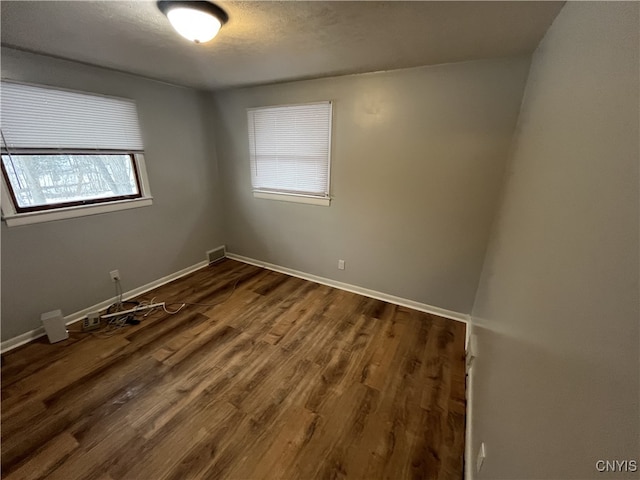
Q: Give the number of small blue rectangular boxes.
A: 0